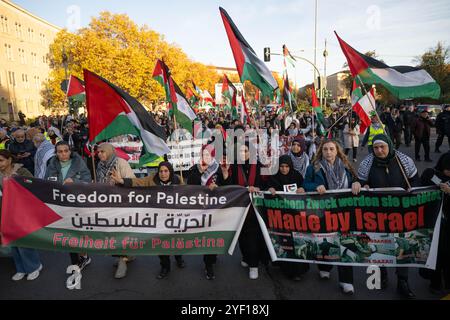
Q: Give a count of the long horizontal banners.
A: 2